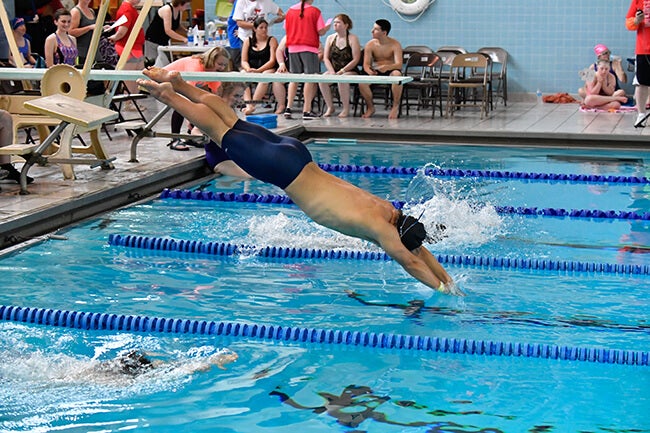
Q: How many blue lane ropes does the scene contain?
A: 4